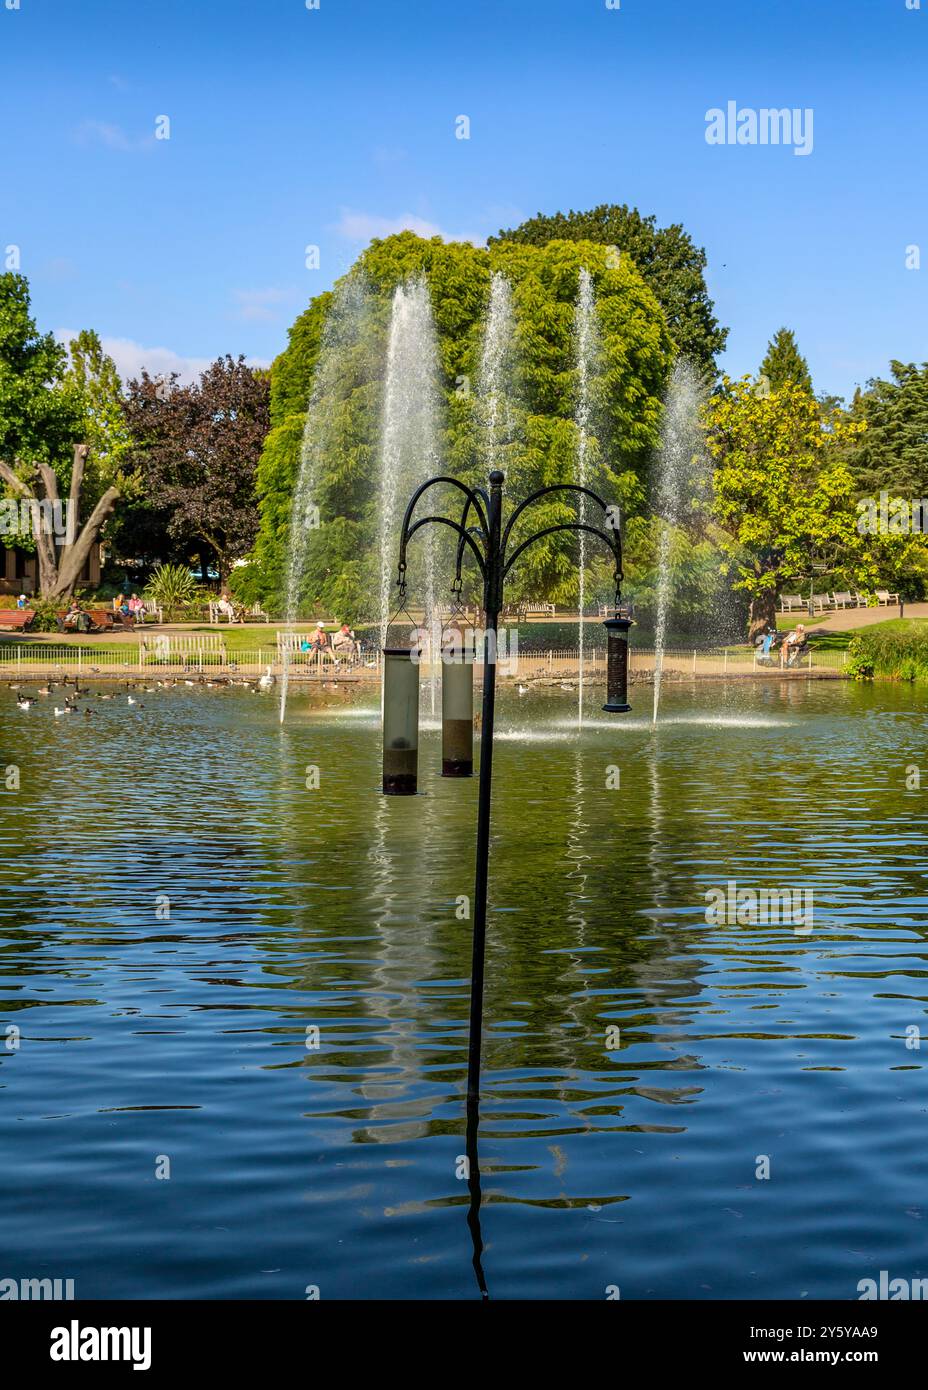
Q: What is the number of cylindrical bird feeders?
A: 3